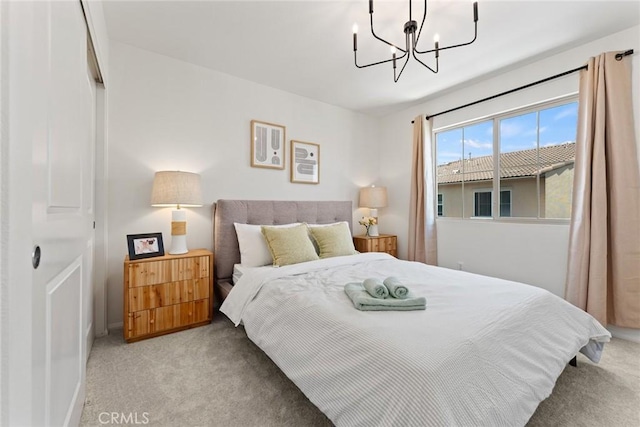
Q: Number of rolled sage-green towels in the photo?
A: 2